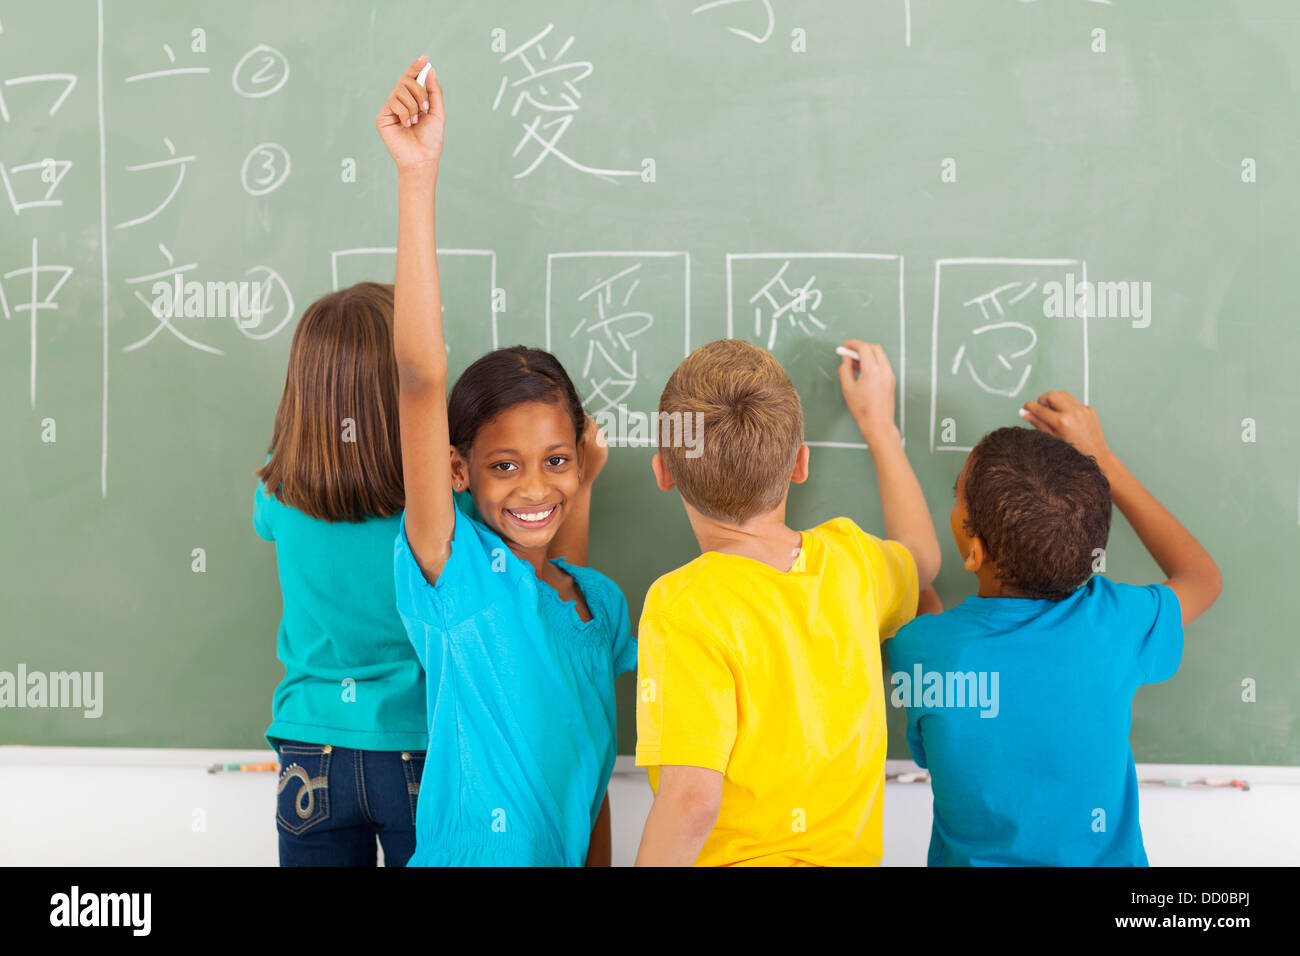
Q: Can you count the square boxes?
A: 4